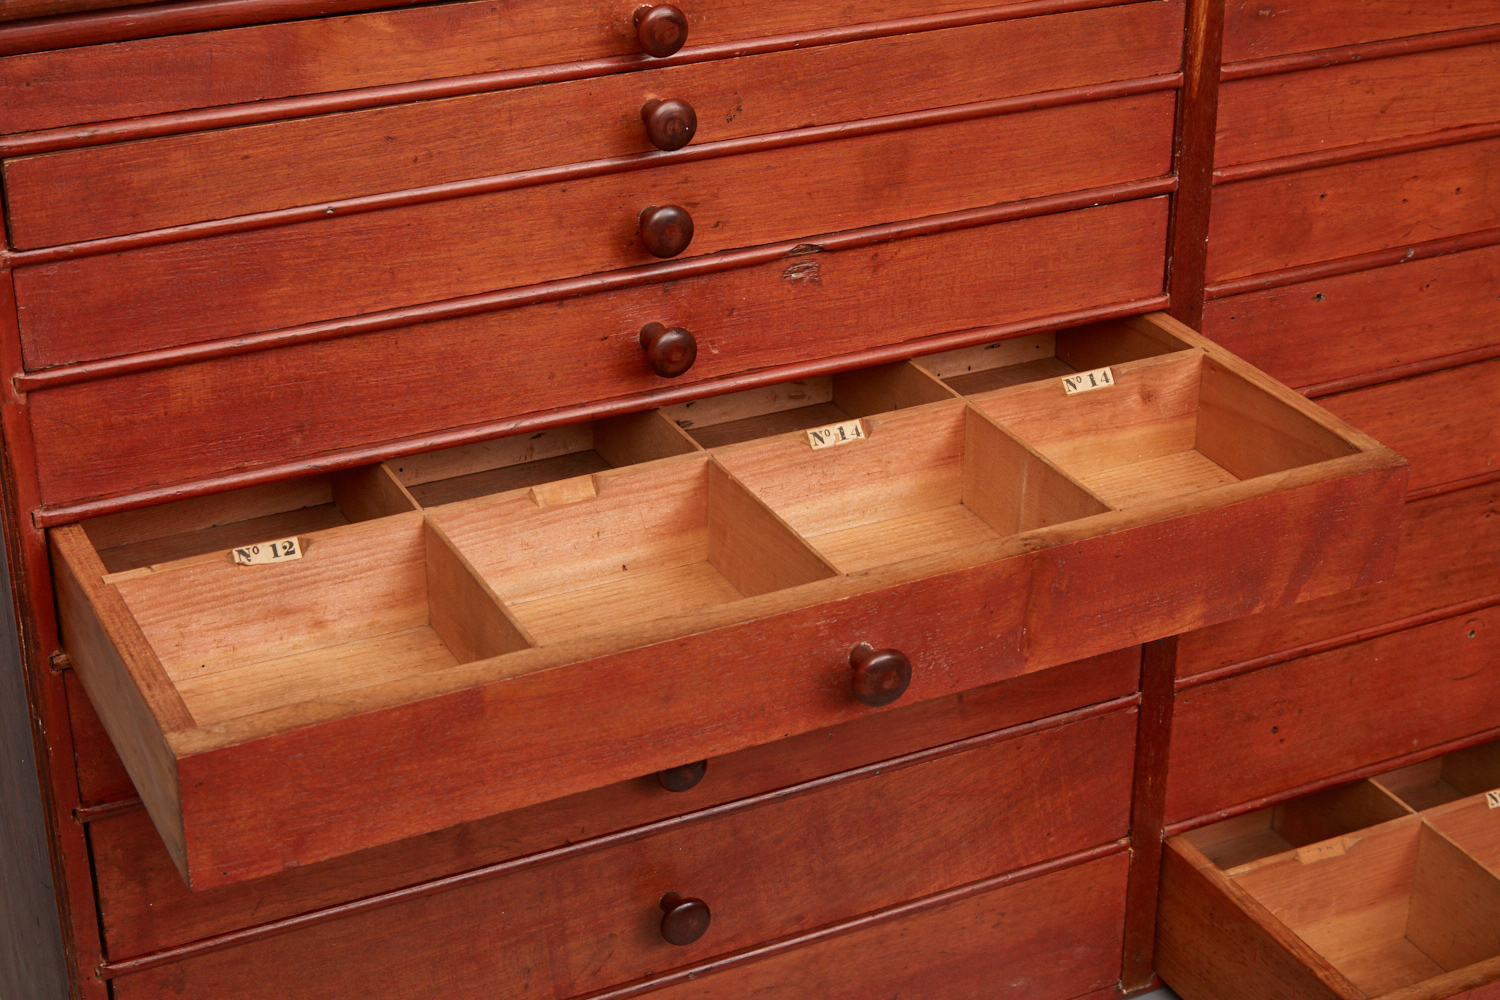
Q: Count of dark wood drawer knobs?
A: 7